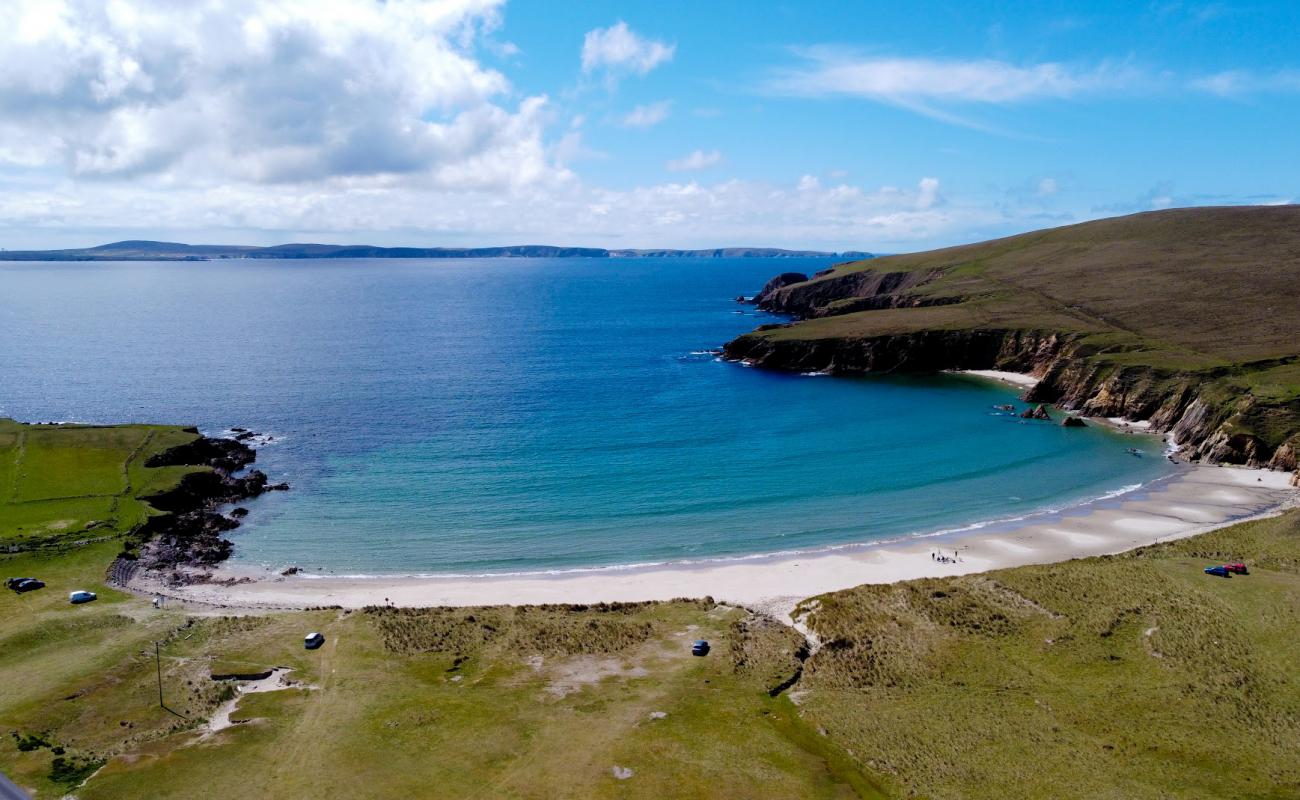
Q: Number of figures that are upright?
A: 2